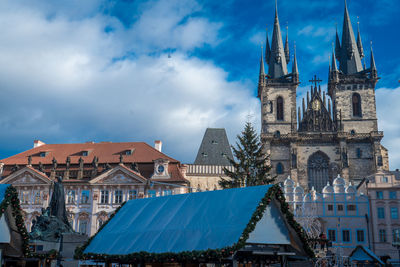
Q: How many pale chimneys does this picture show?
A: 2